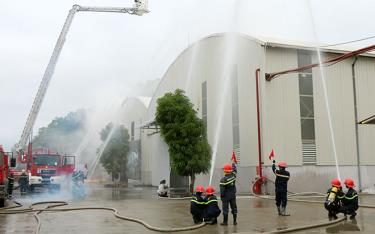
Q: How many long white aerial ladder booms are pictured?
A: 1